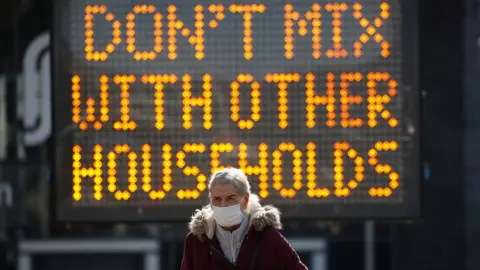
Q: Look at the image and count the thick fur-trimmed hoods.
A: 1